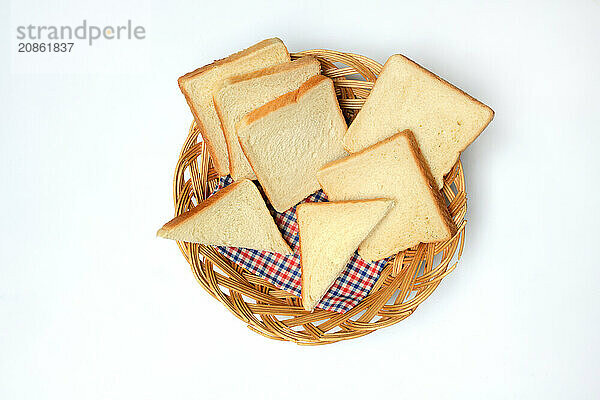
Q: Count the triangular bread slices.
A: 2